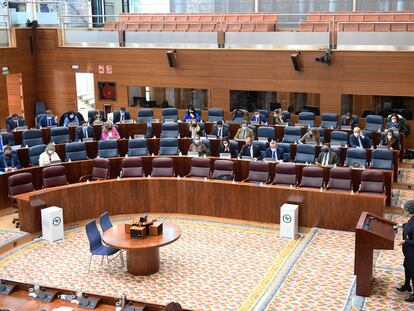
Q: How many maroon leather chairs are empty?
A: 12